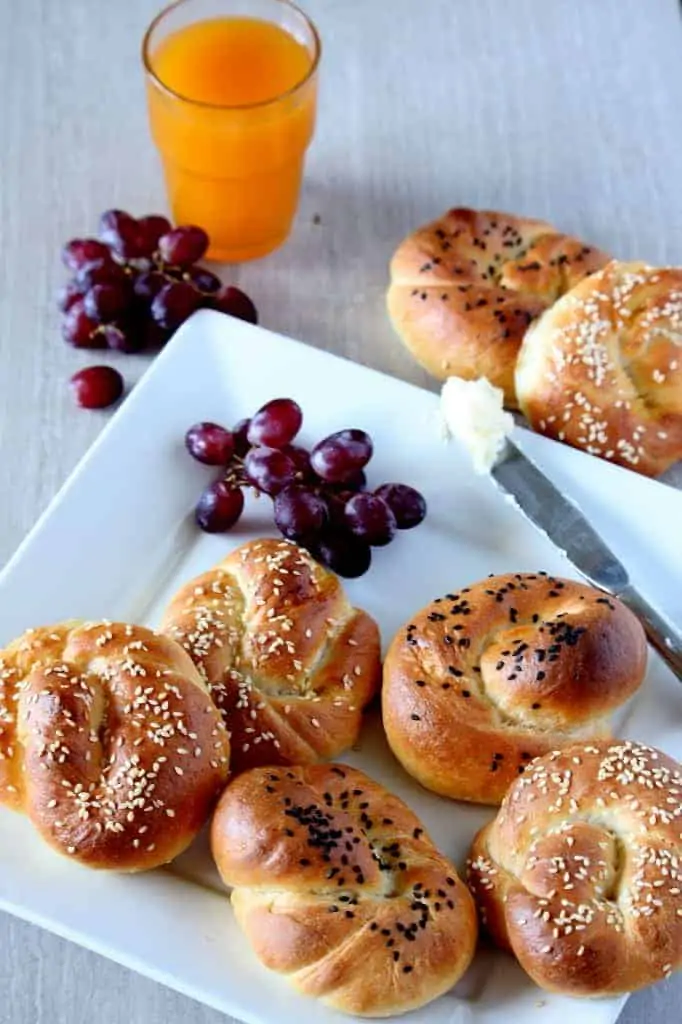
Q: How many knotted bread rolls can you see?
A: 7